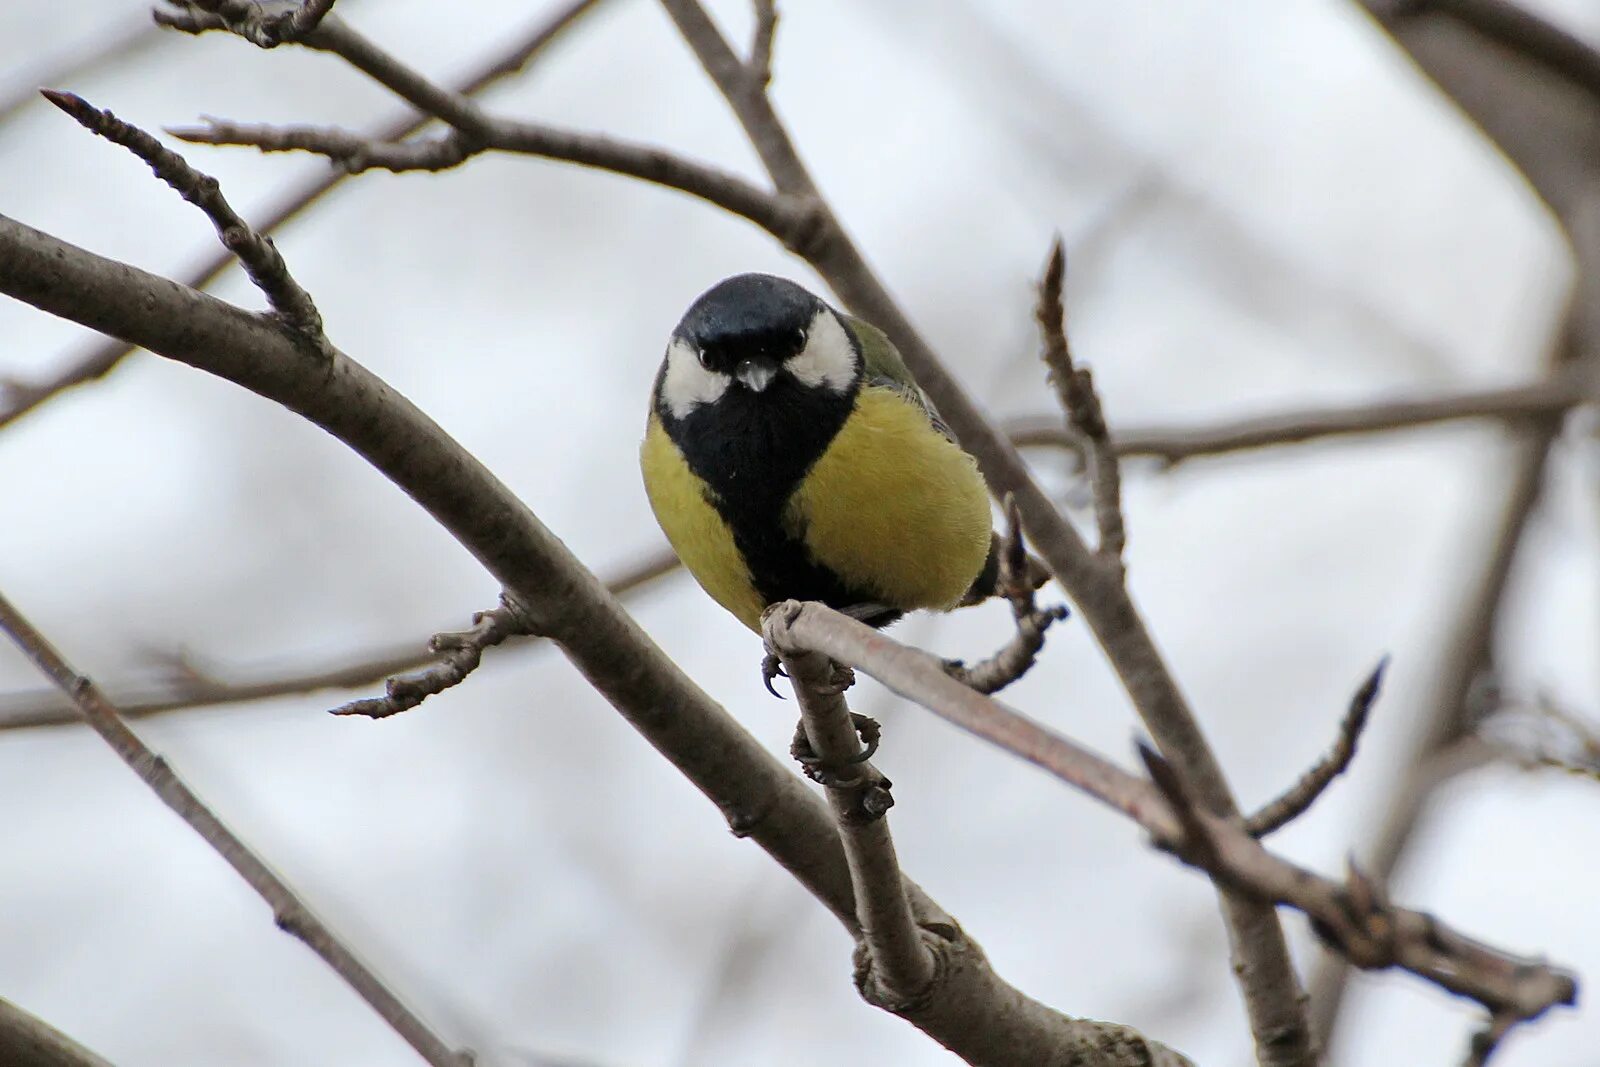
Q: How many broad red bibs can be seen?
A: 0